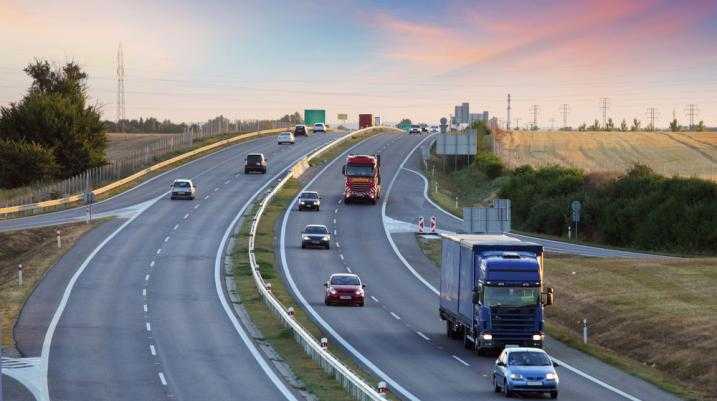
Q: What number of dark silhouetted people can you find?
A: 0